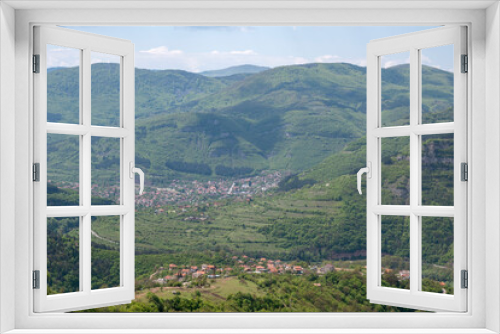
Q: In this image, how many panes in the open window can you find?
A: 12